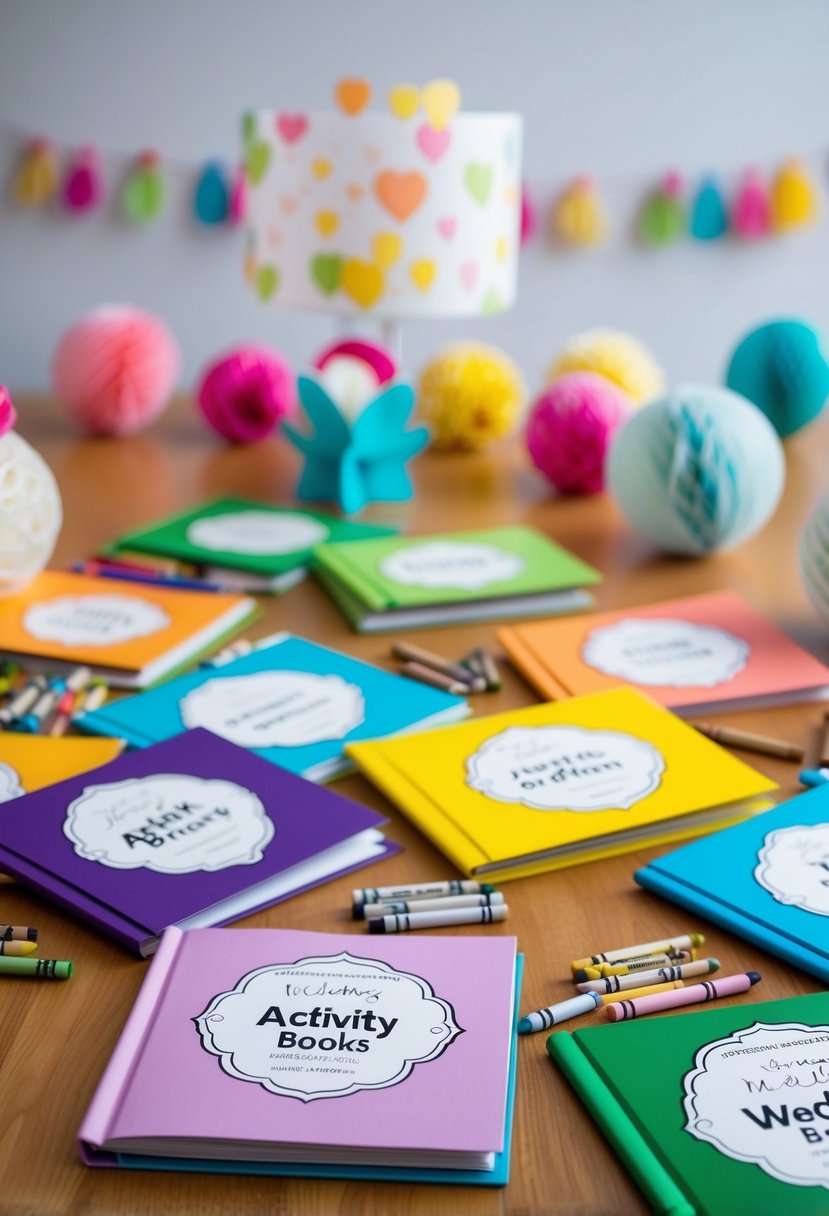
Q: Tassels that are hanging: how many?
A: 11